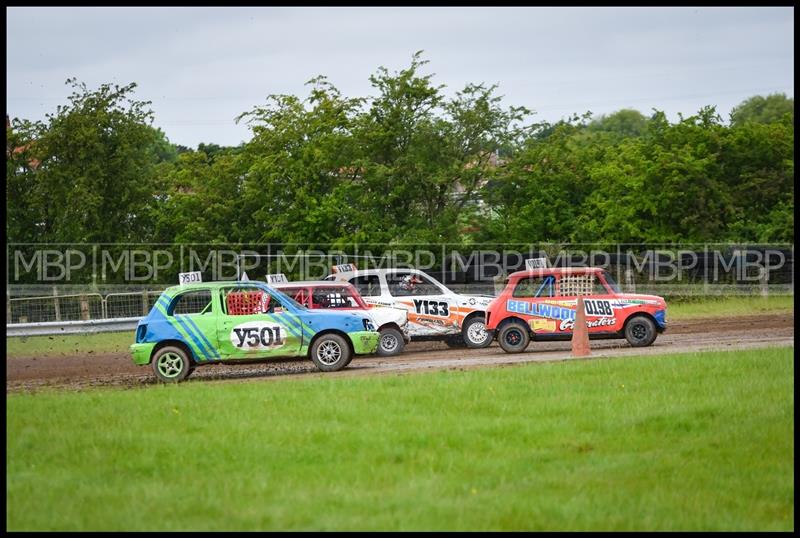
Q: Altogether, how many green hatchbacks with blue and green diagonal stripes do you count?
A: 1